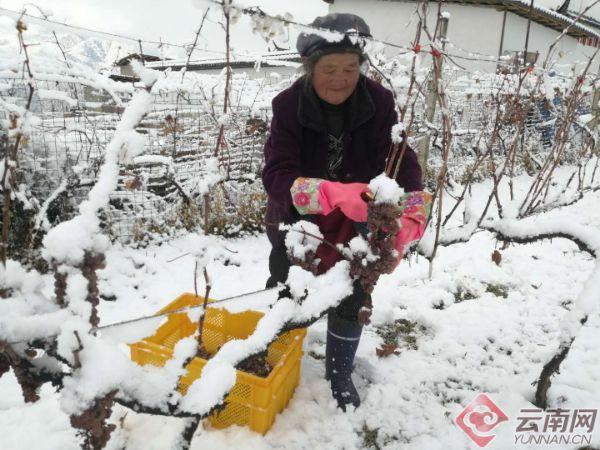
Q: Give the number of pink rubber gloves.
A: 2